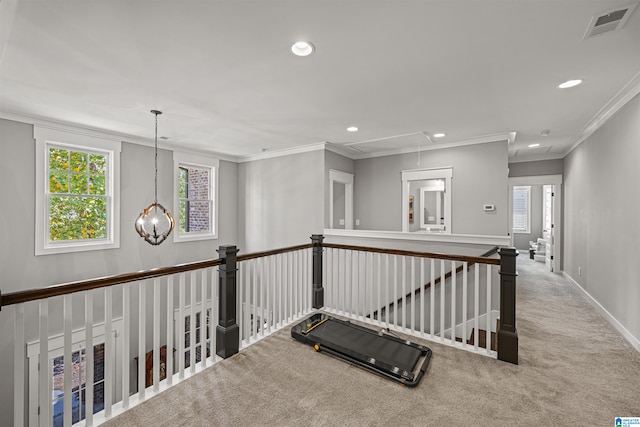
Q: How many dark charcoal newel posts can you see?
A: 3